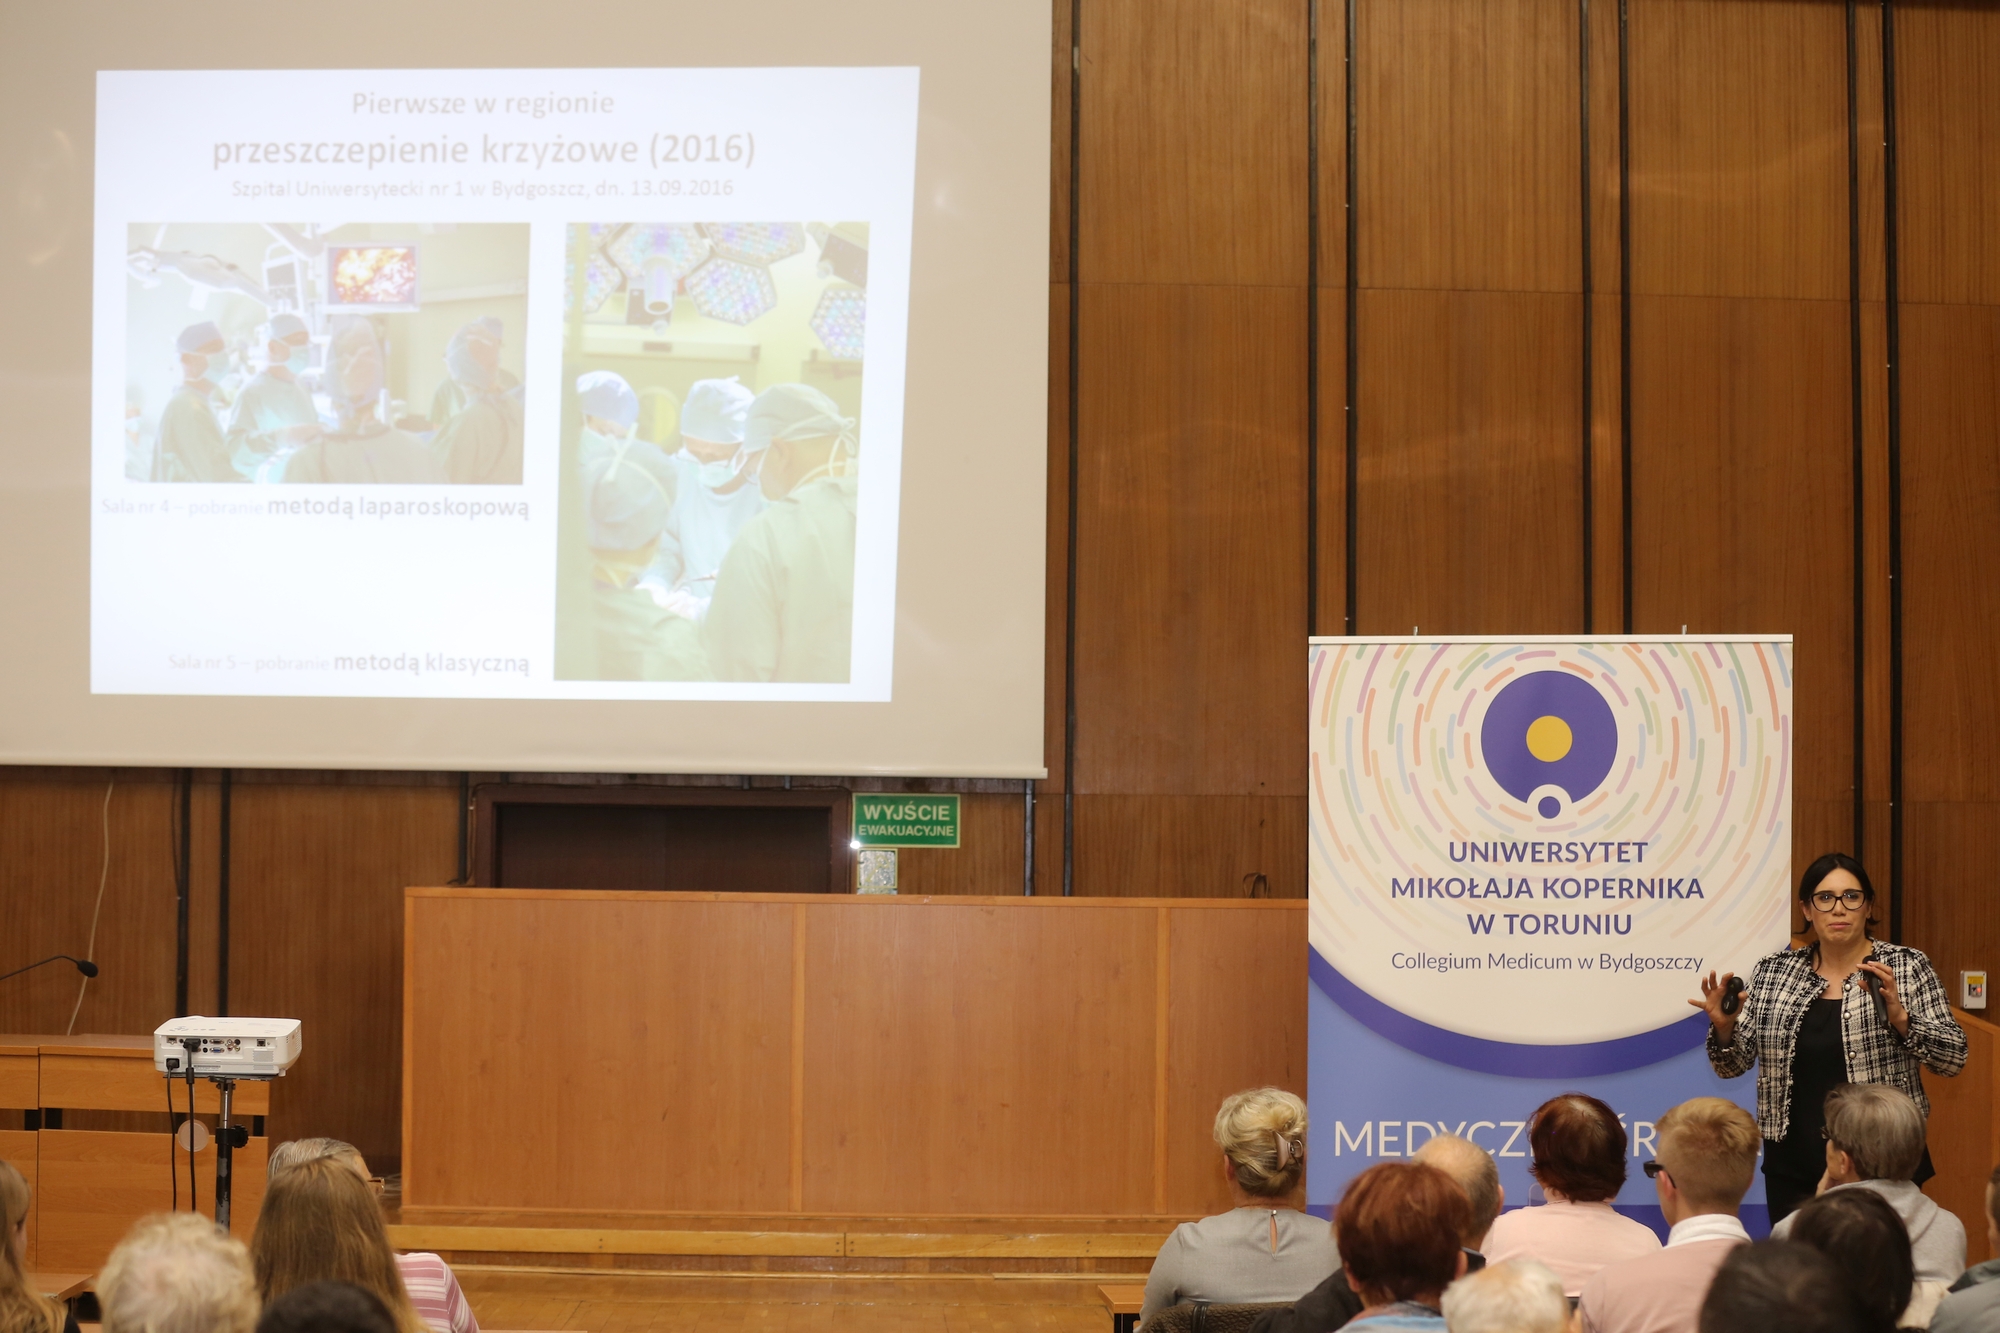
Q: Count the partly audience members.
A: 15